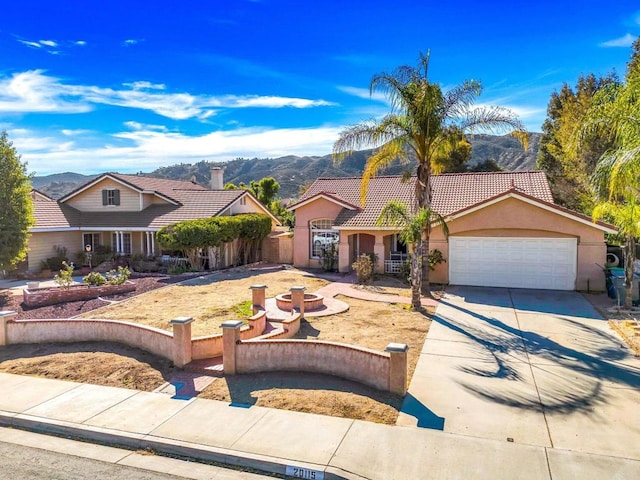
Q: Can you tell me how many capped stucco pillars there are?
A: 6